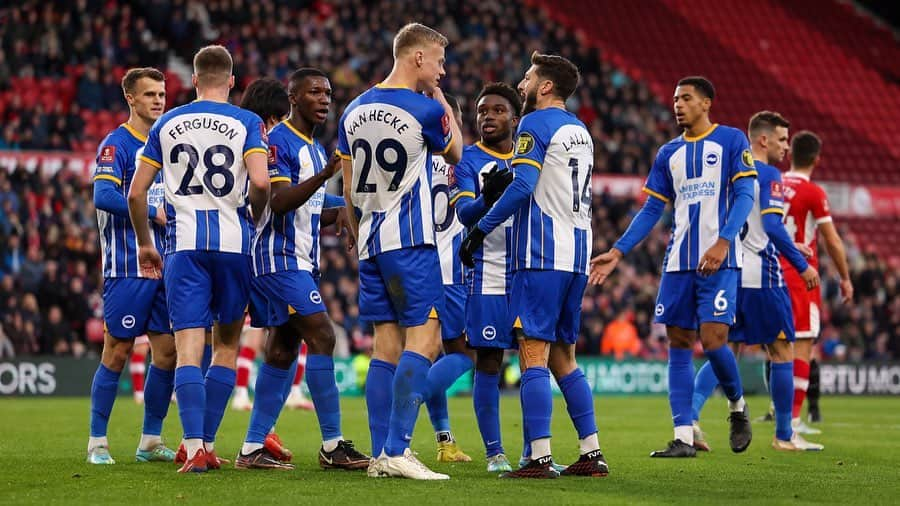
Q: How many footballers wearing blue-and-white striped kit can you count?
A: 10